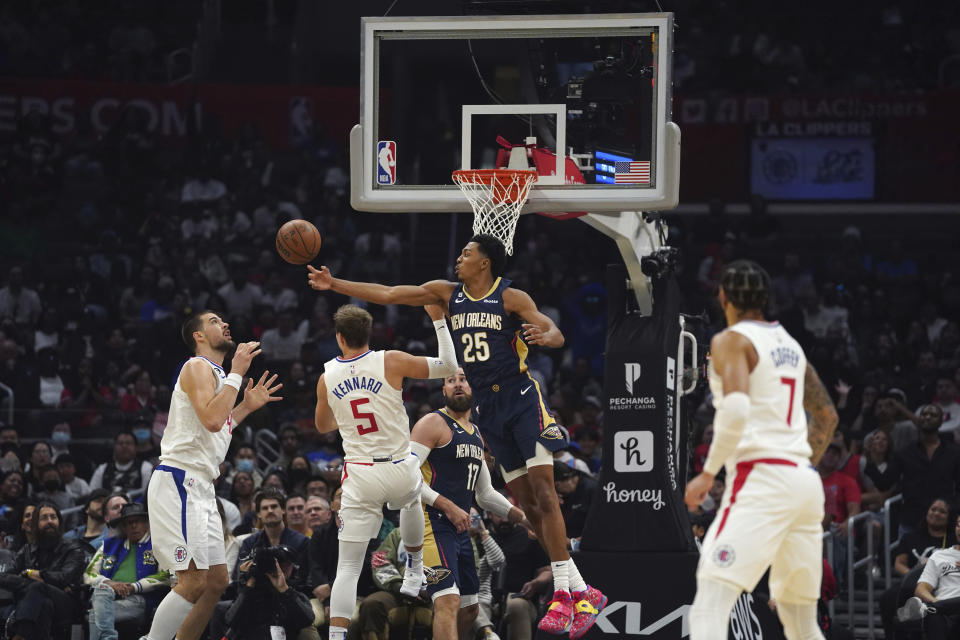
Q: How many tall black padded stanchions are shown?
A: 1